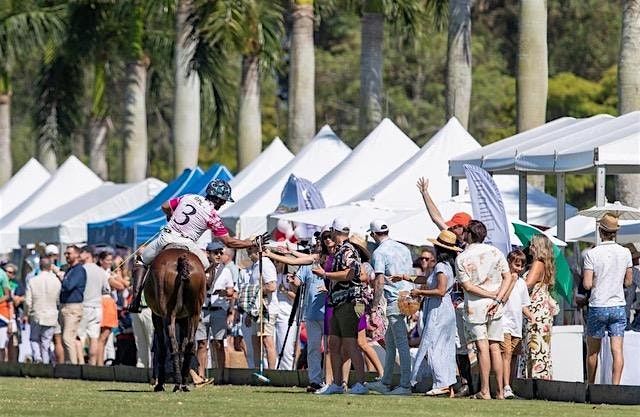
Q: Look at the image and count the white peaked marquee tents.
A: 6